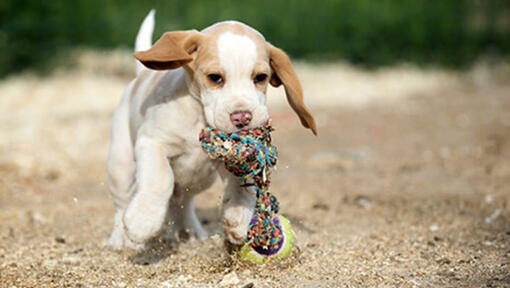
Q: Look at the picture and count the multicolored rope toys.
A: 1